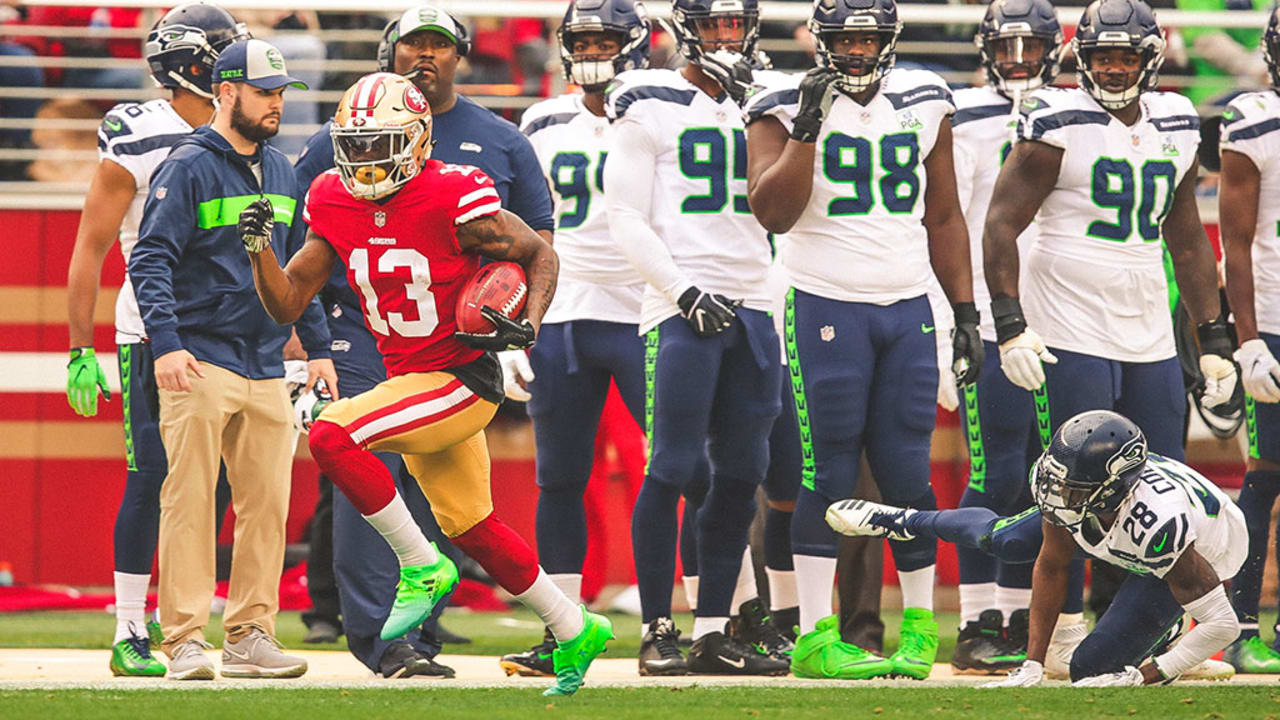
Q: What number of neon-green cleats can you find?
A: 7